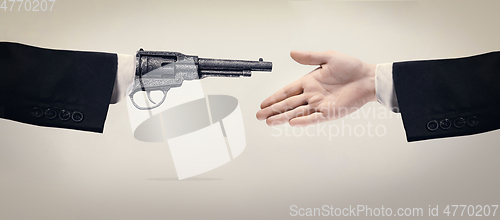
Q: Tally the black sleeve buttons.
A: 8